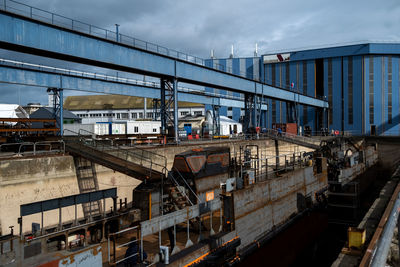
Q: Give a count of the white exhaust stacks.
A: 3